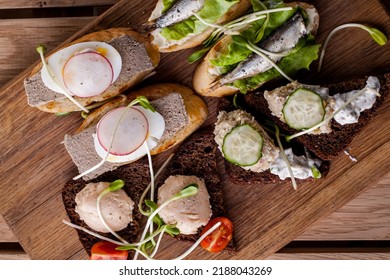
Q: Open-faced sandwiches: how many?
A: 8